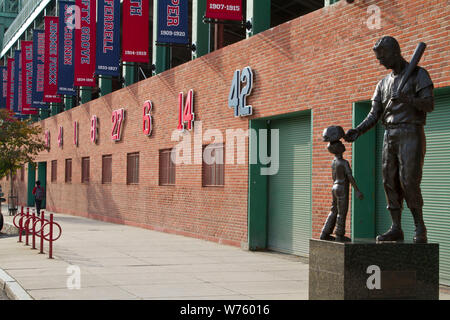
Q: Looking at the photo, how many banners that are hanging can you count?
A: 12